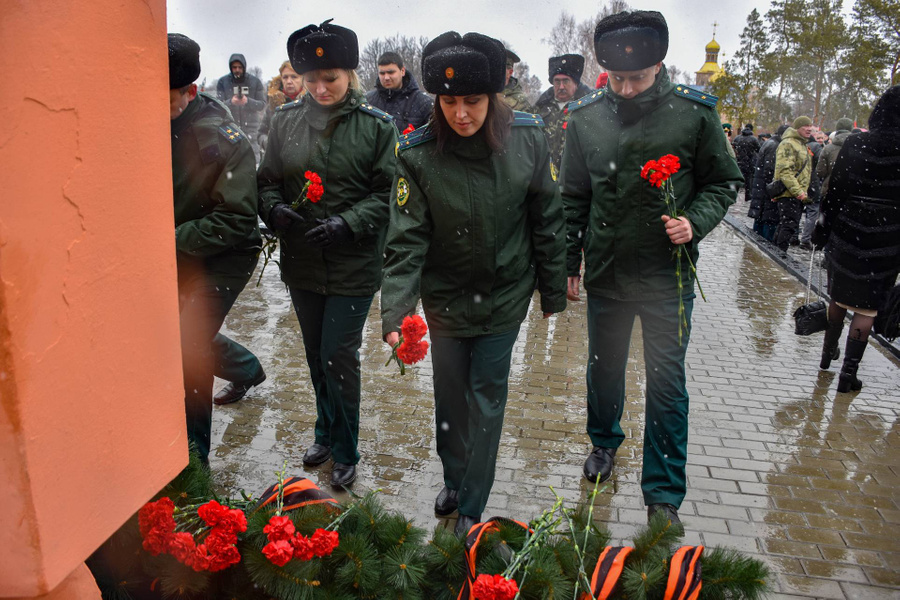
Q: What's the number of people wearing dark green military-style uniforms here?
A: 4